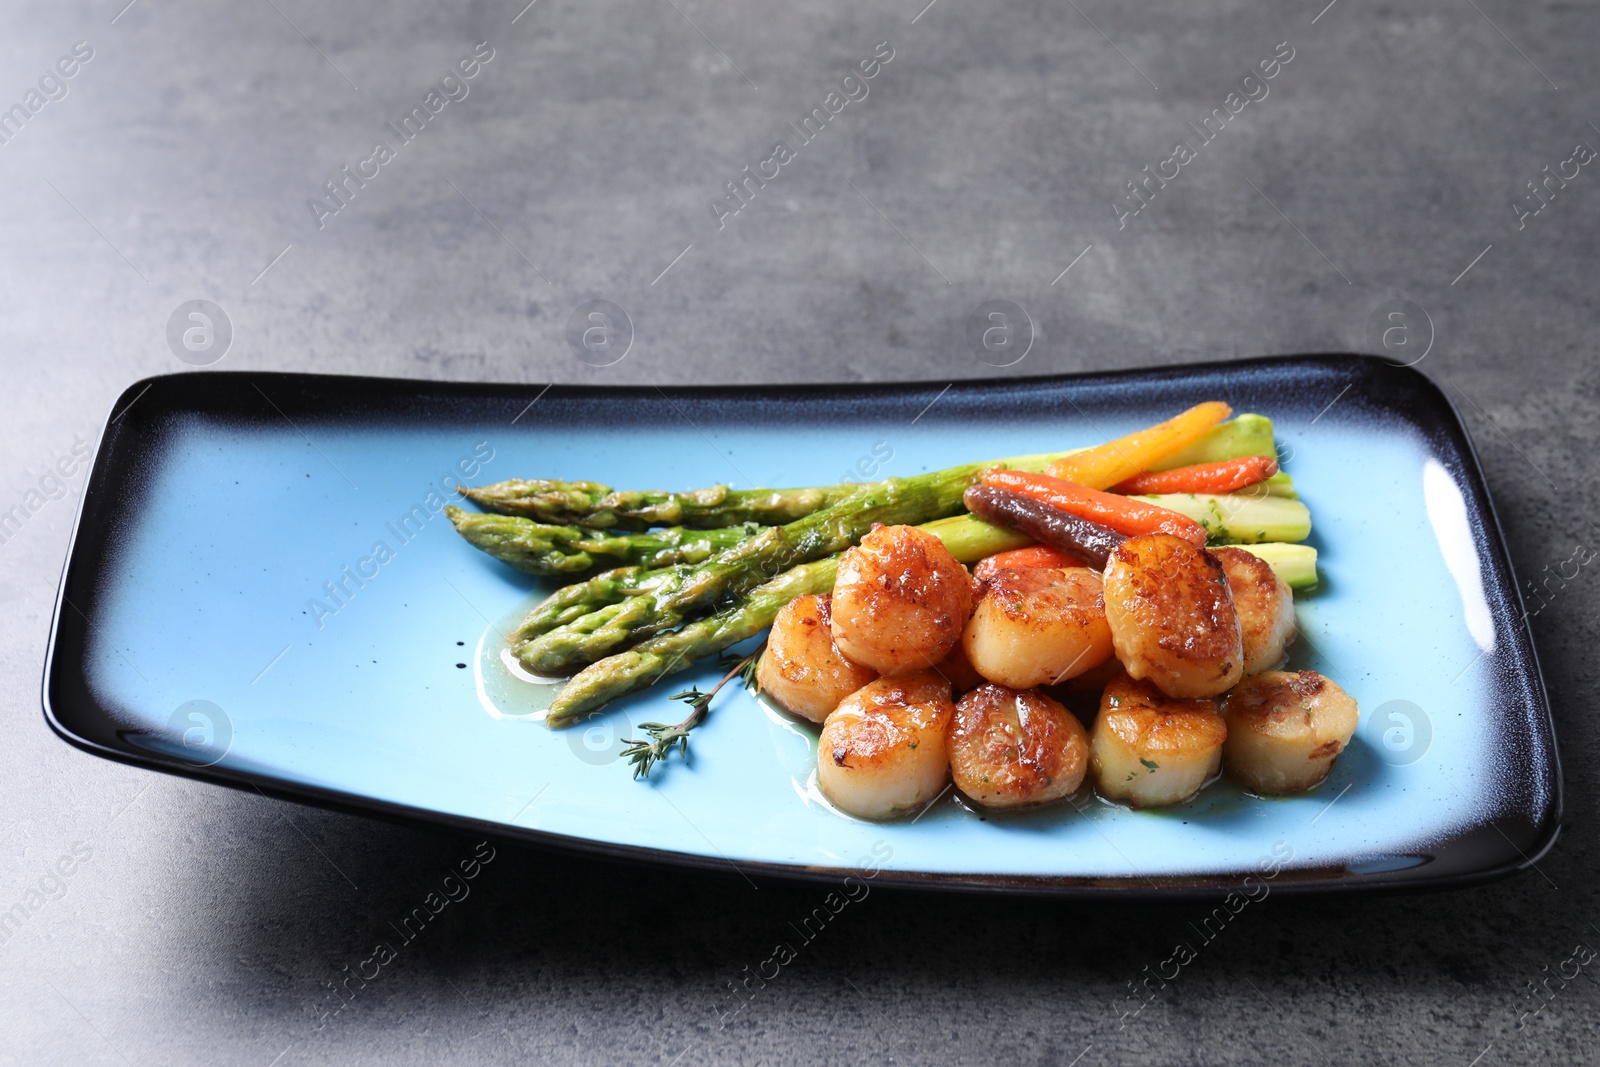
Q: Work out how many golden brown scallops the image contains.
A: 9